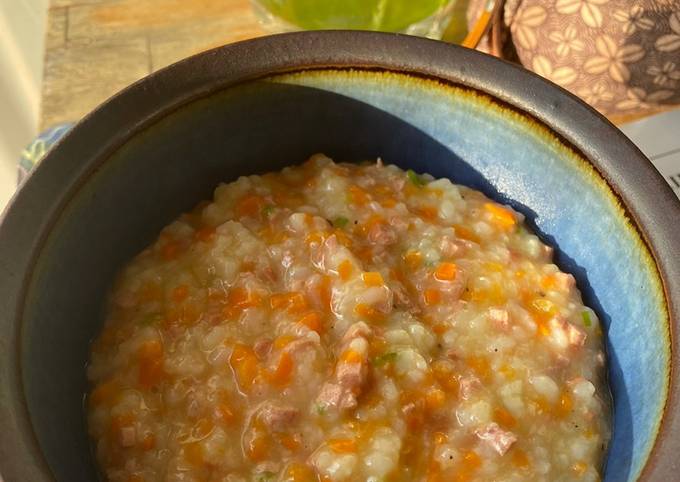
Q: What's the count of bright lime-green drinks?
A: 1